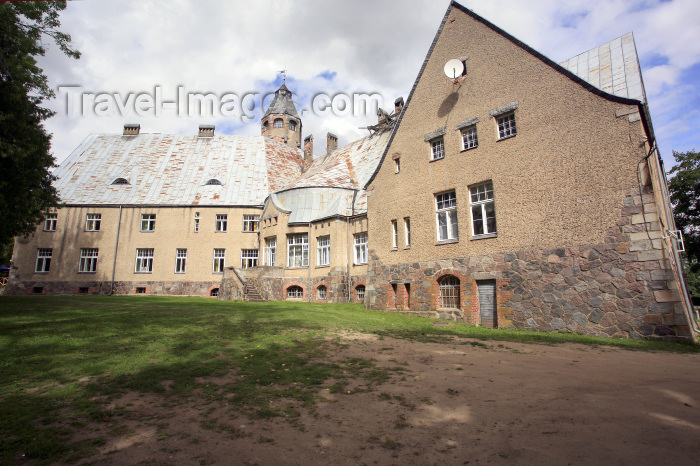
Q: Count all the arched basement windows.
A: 5